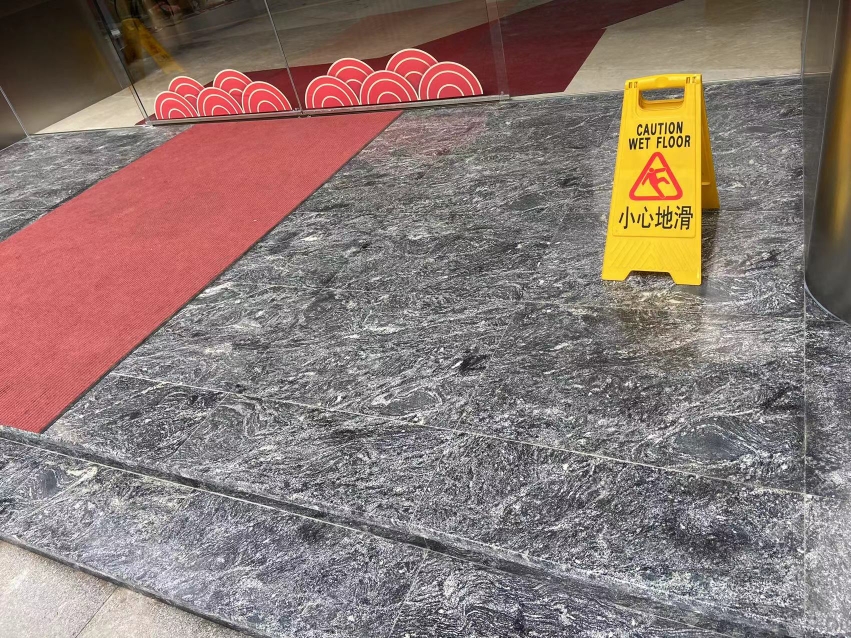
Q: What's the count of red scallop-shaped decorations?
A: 10